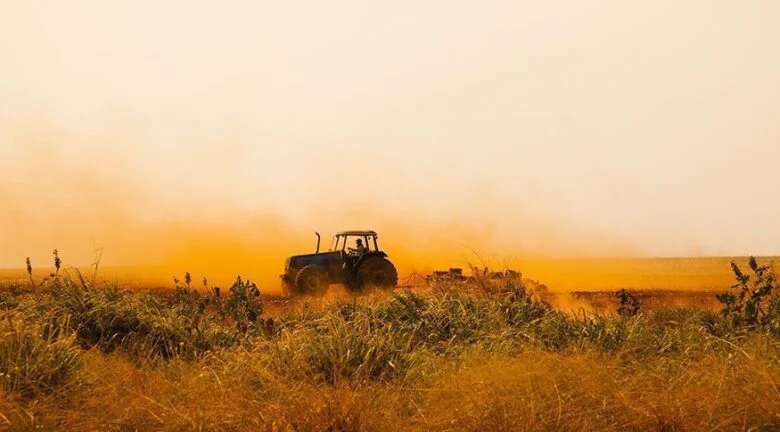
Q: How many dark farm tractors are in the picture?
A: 1